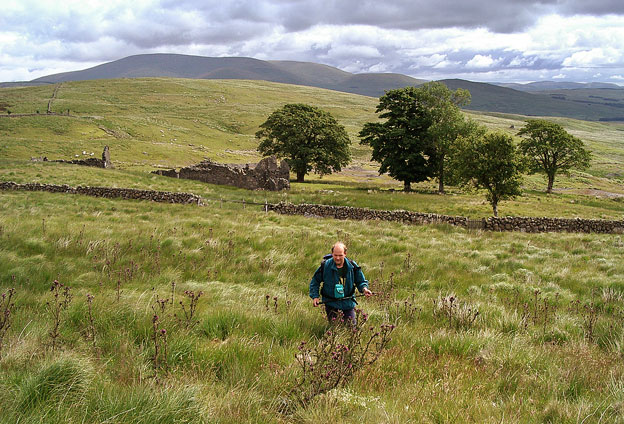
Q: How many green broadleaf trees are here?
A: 5